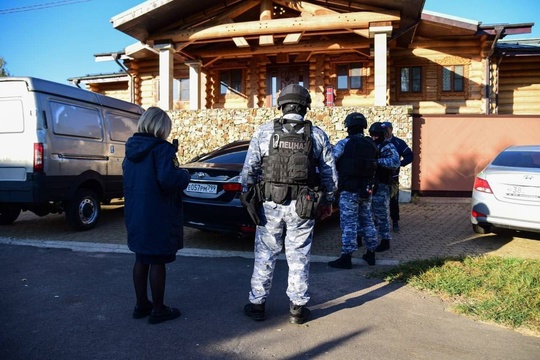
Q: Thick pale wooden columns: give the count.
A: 3